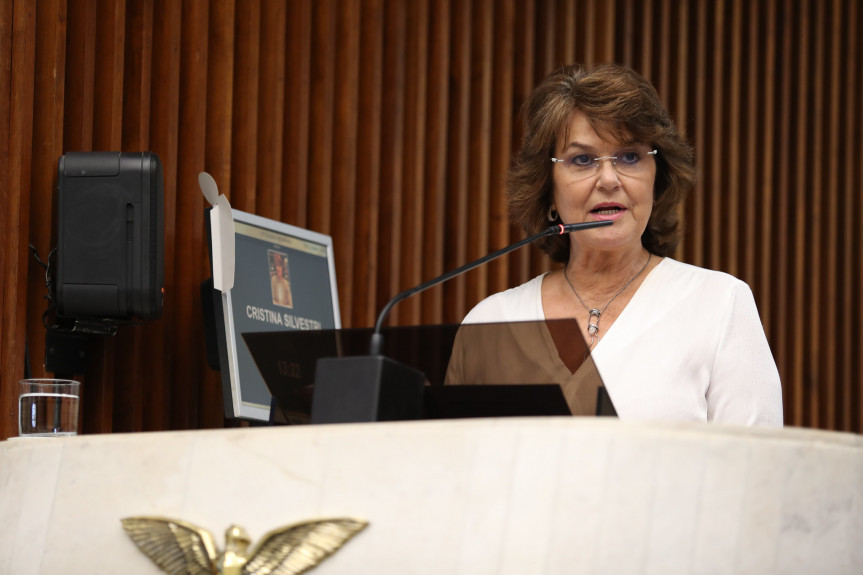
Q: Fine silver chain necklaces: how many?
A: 1